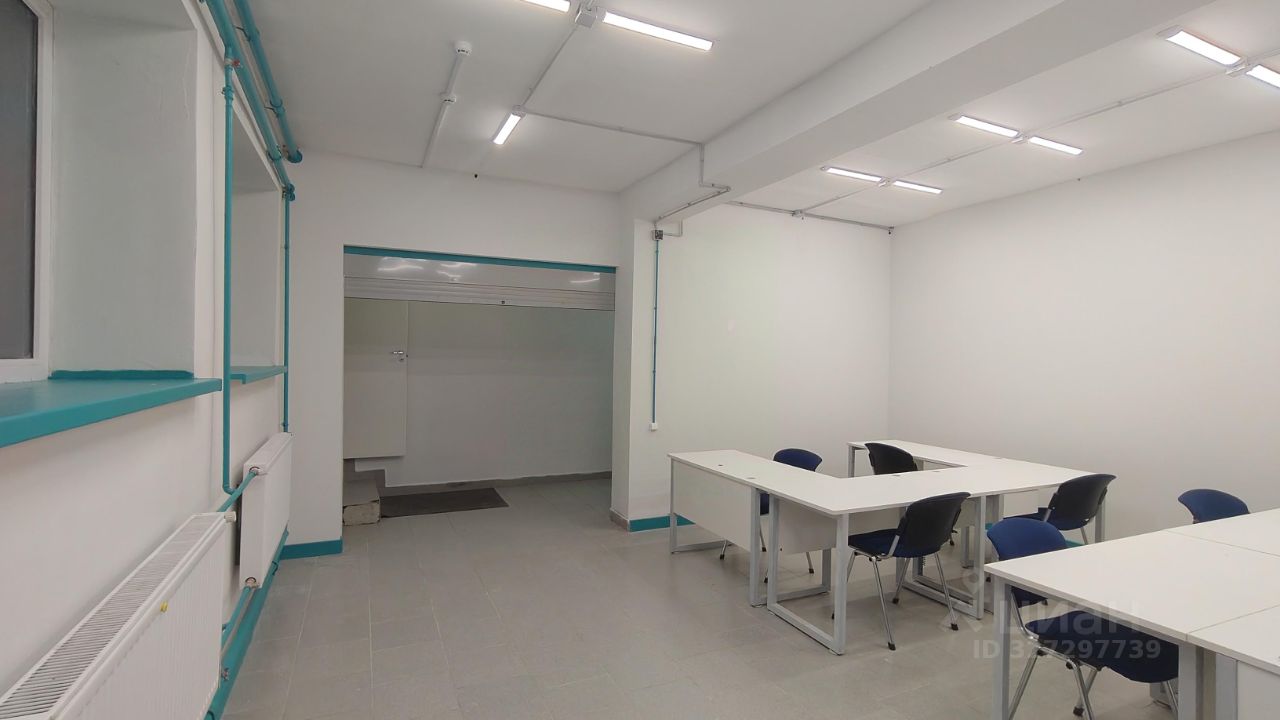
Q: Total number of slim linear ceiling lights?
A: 9